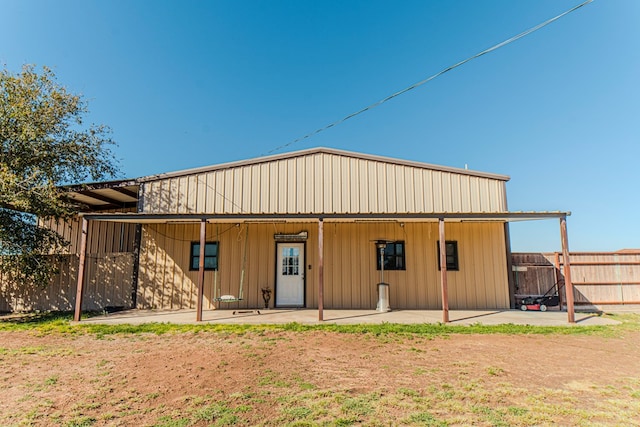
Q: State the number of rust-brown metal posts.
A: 5